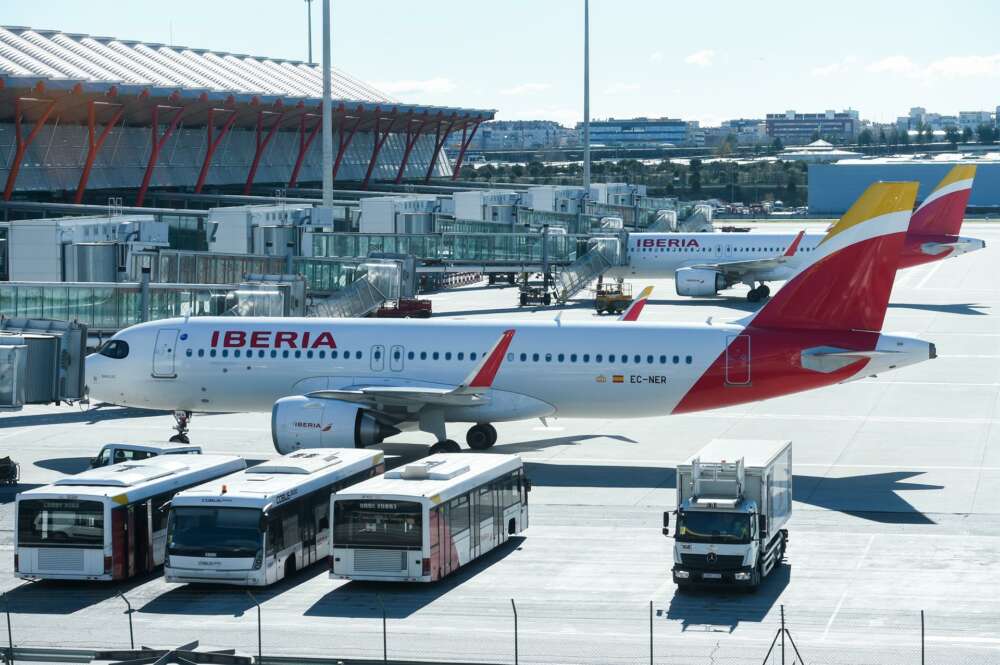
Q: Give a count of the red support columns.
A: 11